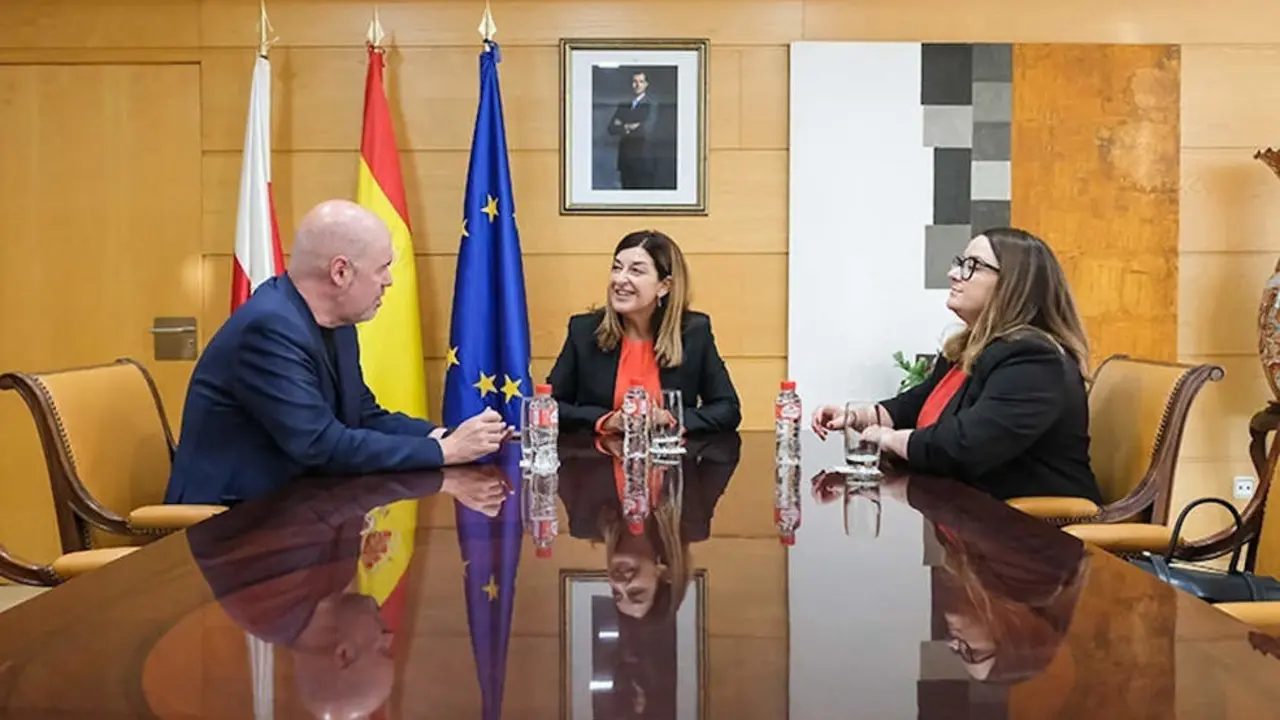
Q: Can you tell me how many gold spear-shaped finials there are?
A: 3